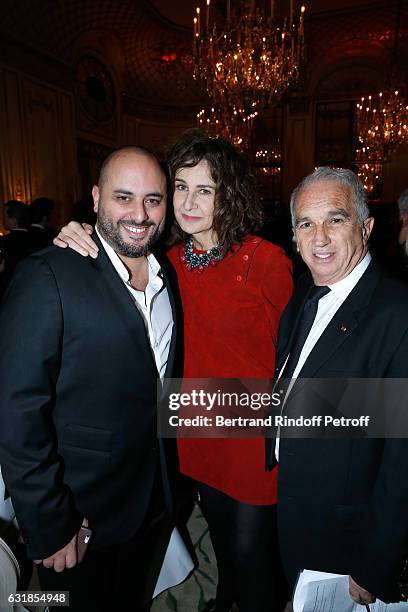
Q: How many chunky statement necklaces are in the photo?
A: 1